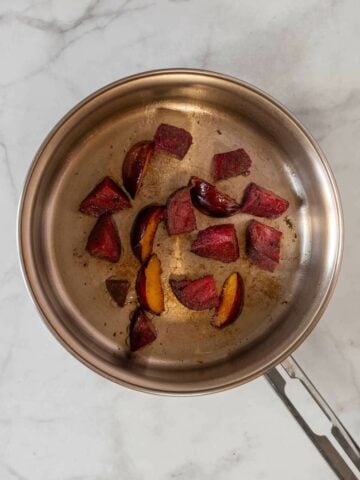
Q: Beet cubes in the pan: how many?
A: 11